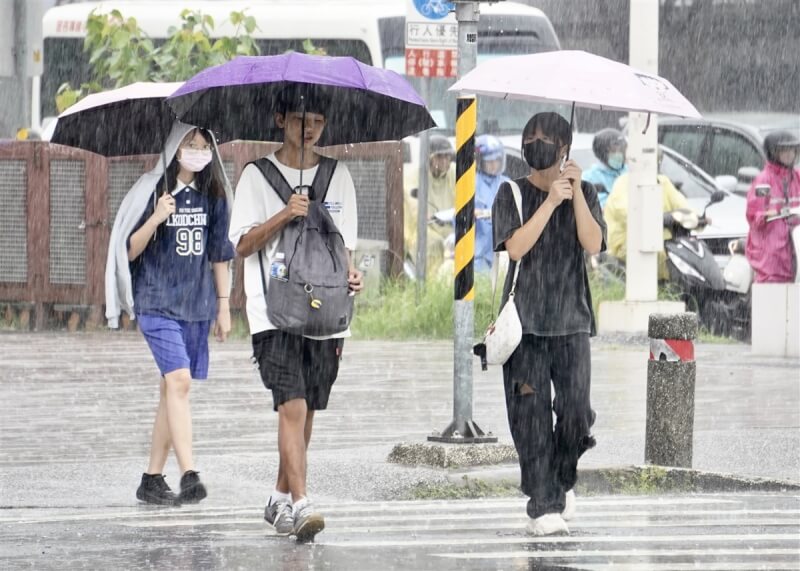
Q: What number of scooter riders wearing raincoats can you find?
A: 5